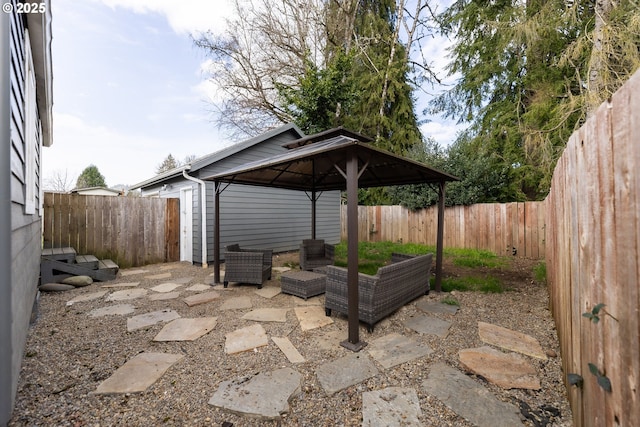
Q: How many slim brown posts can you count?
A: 4